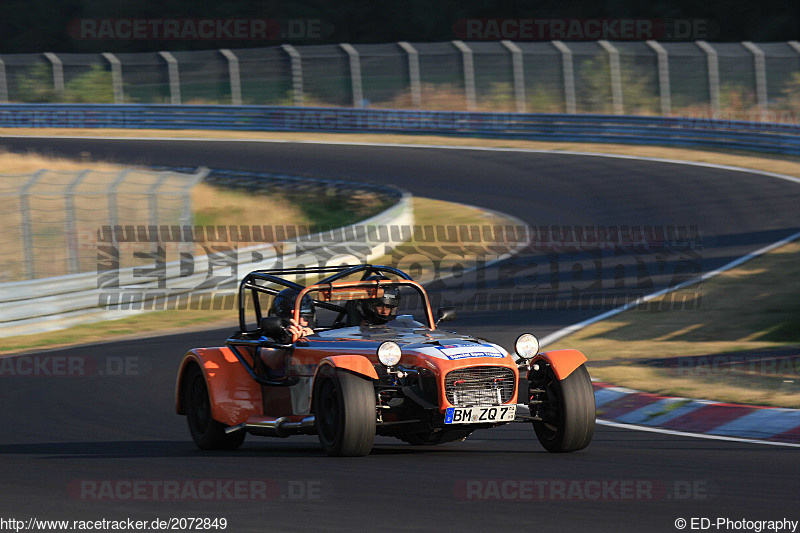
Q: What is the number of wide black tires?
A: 3